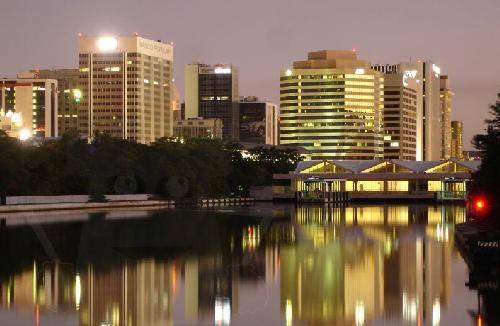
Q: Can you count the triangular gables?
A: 3